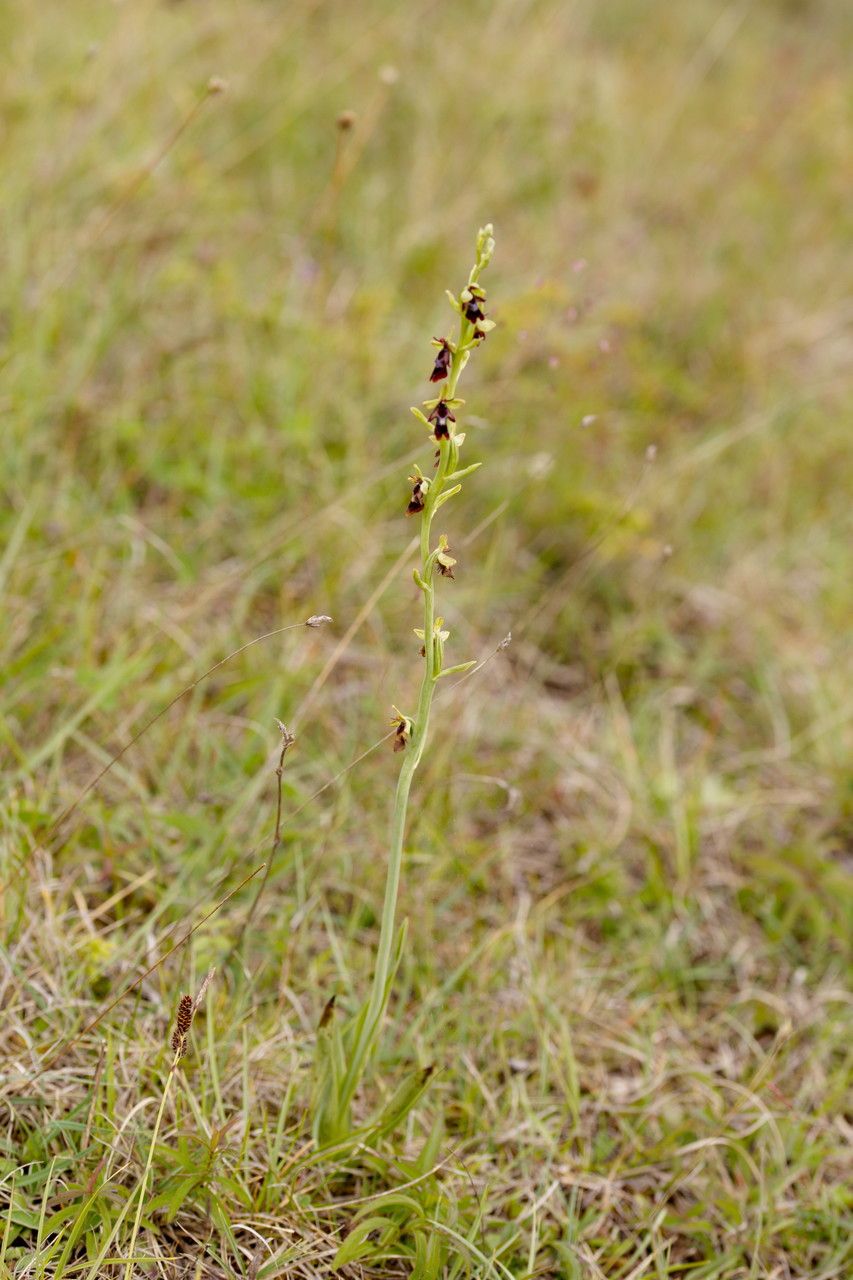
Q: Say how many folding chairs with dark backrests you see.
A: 0